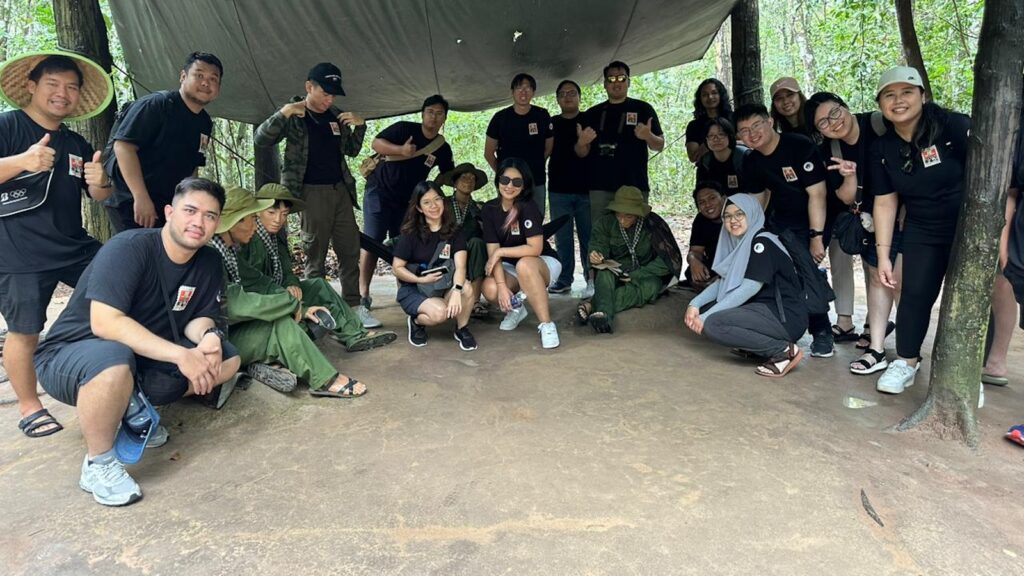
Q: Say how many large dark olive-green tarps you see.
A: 1